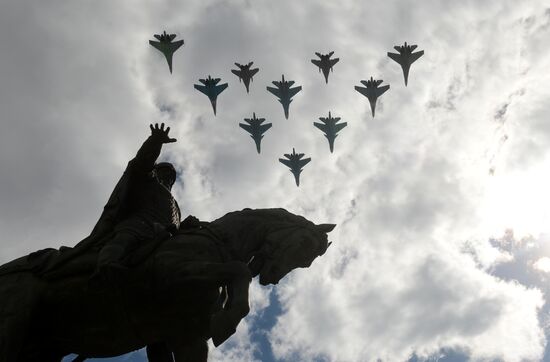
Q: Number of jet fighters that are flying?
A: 10